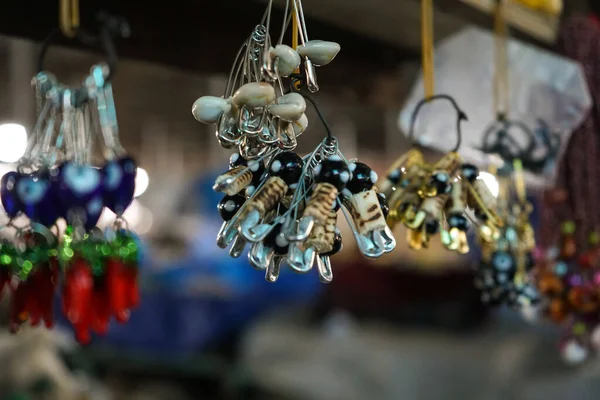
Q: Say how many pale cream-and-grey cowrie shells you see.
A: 6